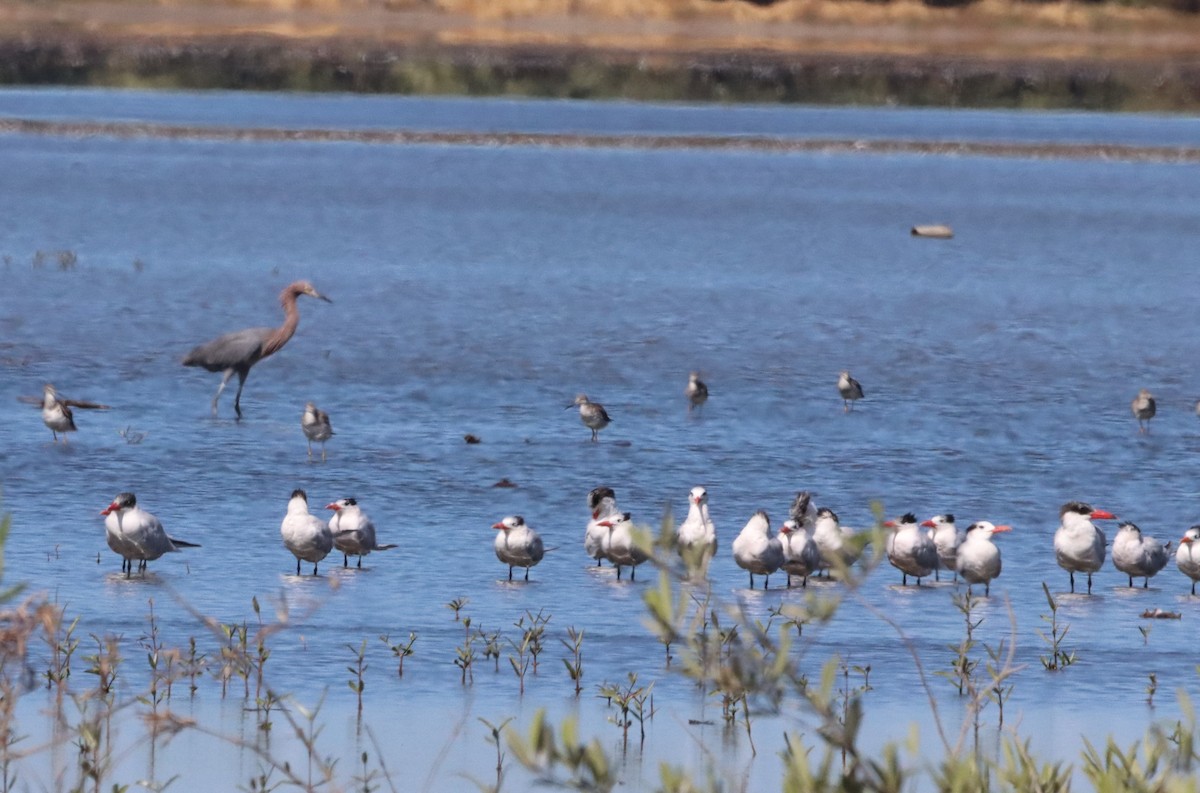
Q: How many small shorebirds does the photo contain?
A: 6